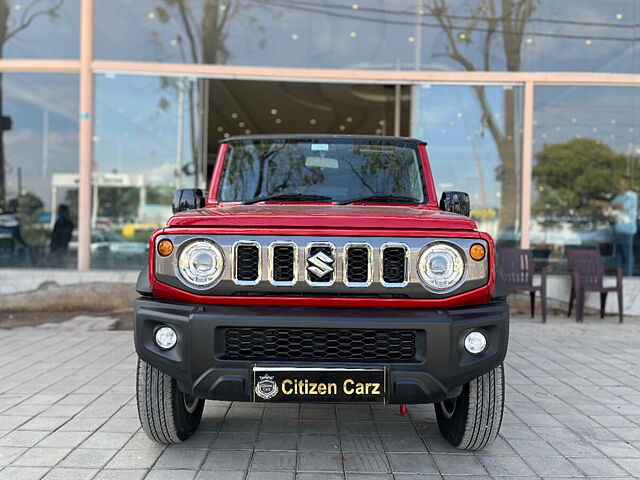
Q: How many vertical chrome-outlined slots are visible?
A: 5